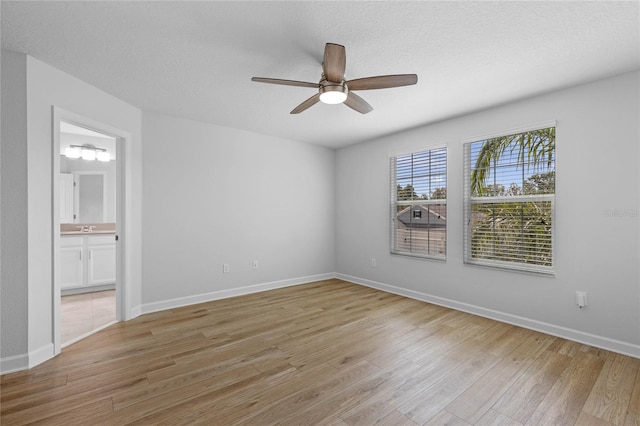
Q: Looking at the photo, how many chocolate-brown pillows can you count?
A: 0